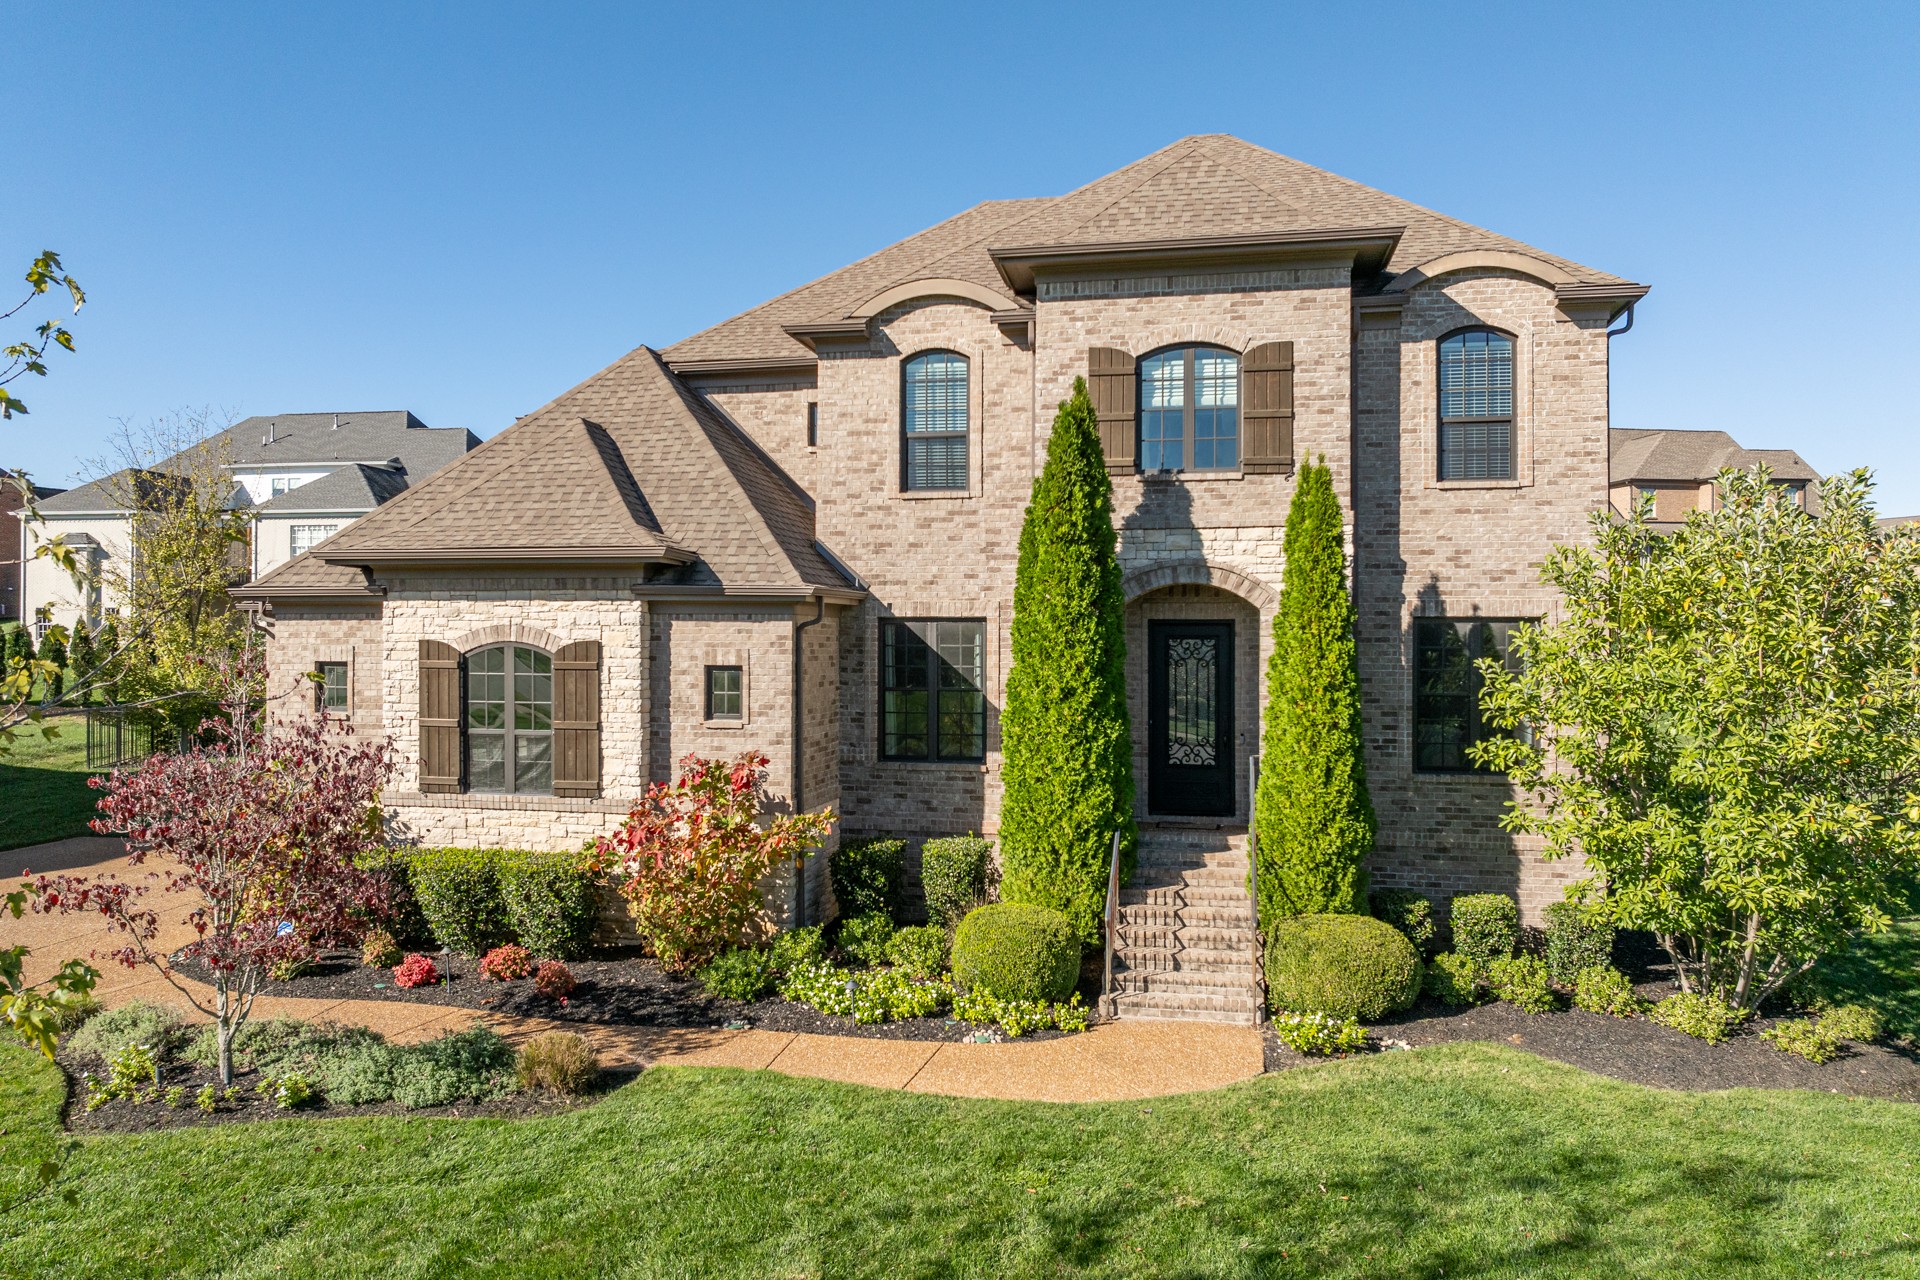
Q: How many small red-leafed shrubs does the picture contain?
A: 3